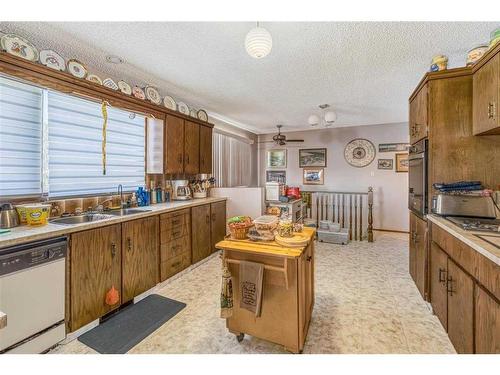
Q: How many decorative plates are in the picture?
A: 12